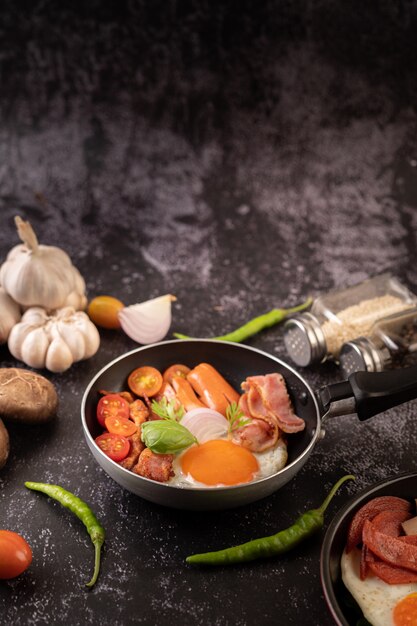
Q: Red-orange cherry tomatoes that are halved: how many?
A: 5